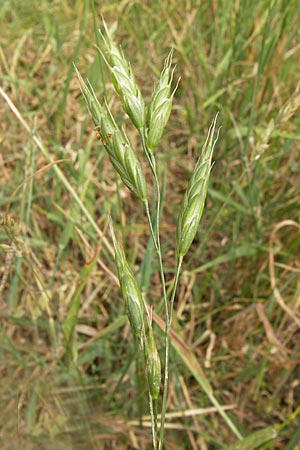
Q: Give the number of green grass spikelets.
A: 6